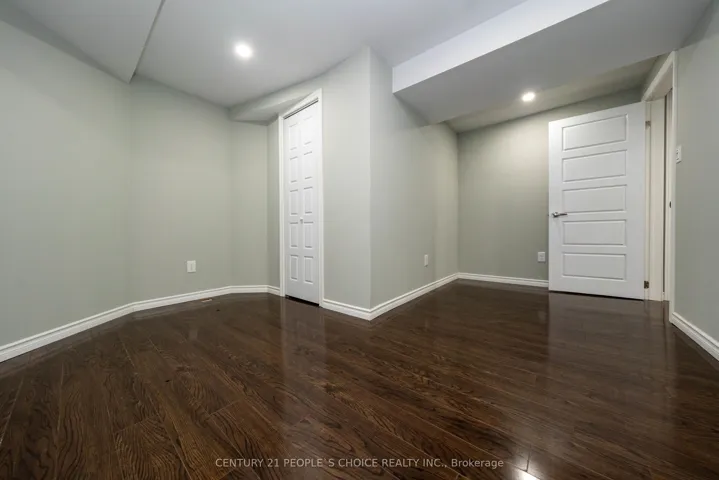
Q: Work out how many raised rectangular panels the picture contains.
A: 15